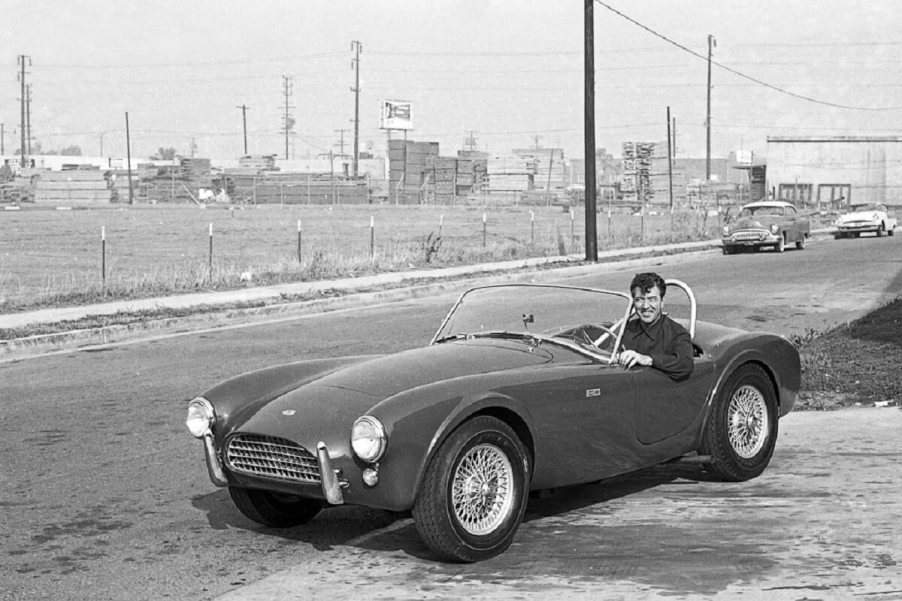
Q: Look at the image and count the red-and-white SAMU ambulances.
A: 0